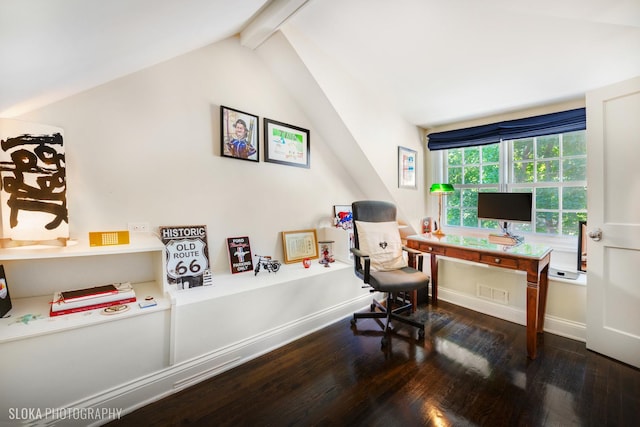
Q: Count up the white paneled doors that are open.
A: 1